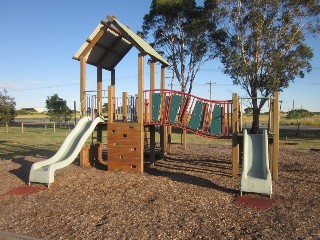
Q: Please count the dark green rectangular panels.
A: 4